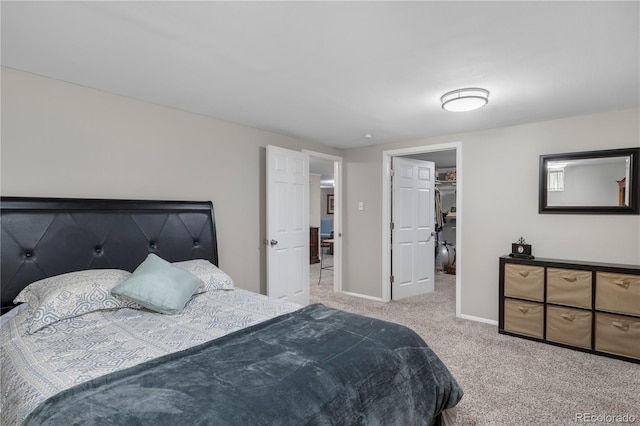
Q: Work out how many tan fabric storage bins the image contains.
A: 6